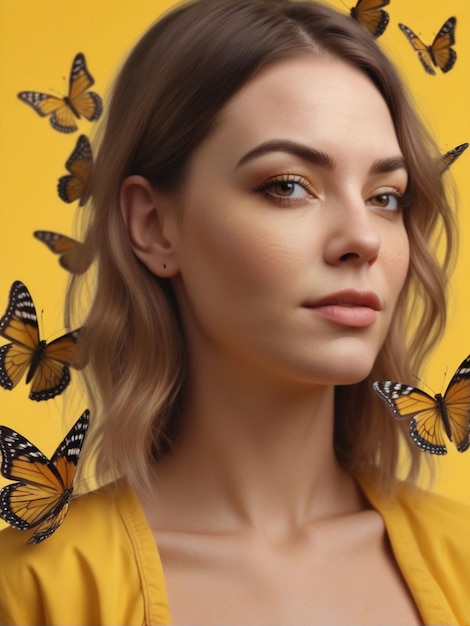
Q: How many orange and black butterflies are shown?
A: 9